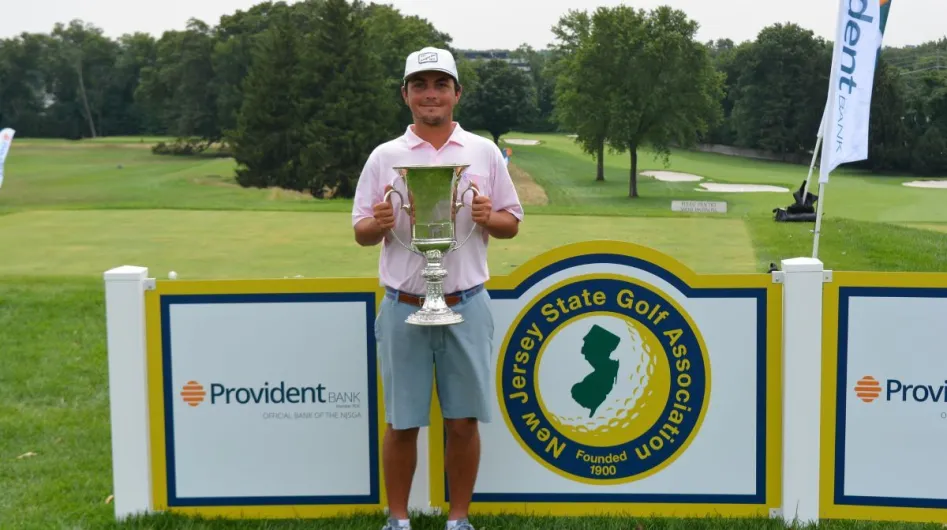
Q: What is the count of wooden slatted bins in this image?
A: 0